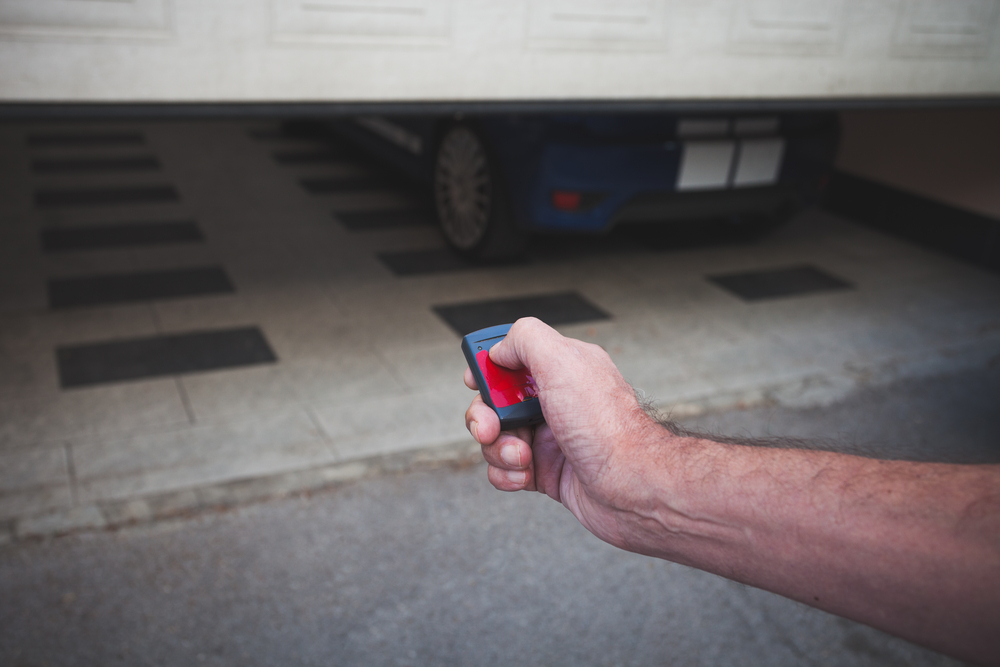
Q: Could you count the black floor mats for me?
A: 13